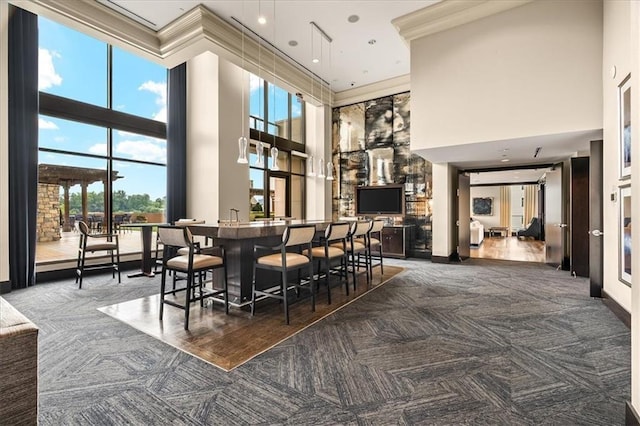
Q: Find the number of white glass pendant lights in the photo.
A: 6